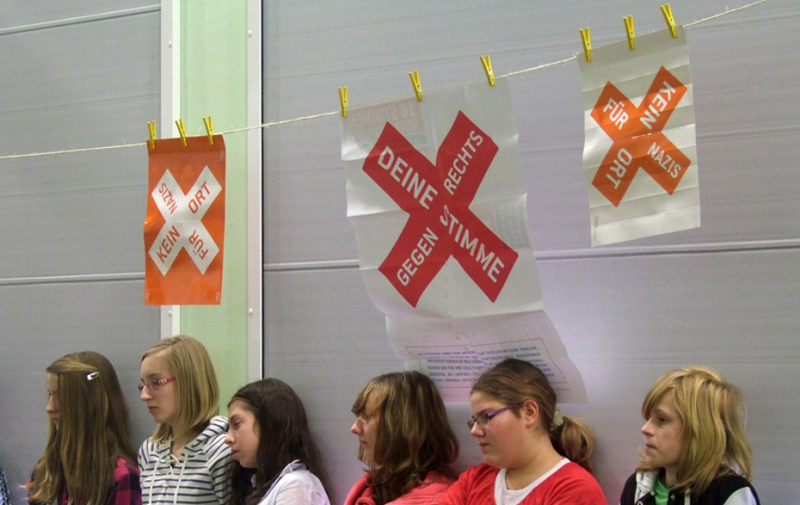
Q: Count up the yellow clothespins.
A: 9